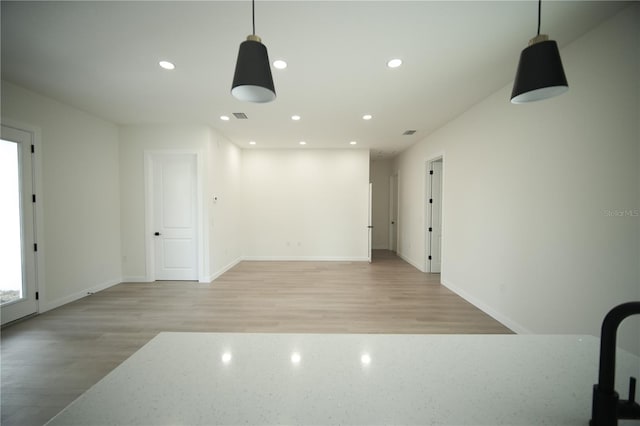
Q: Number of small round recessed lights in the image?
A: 9